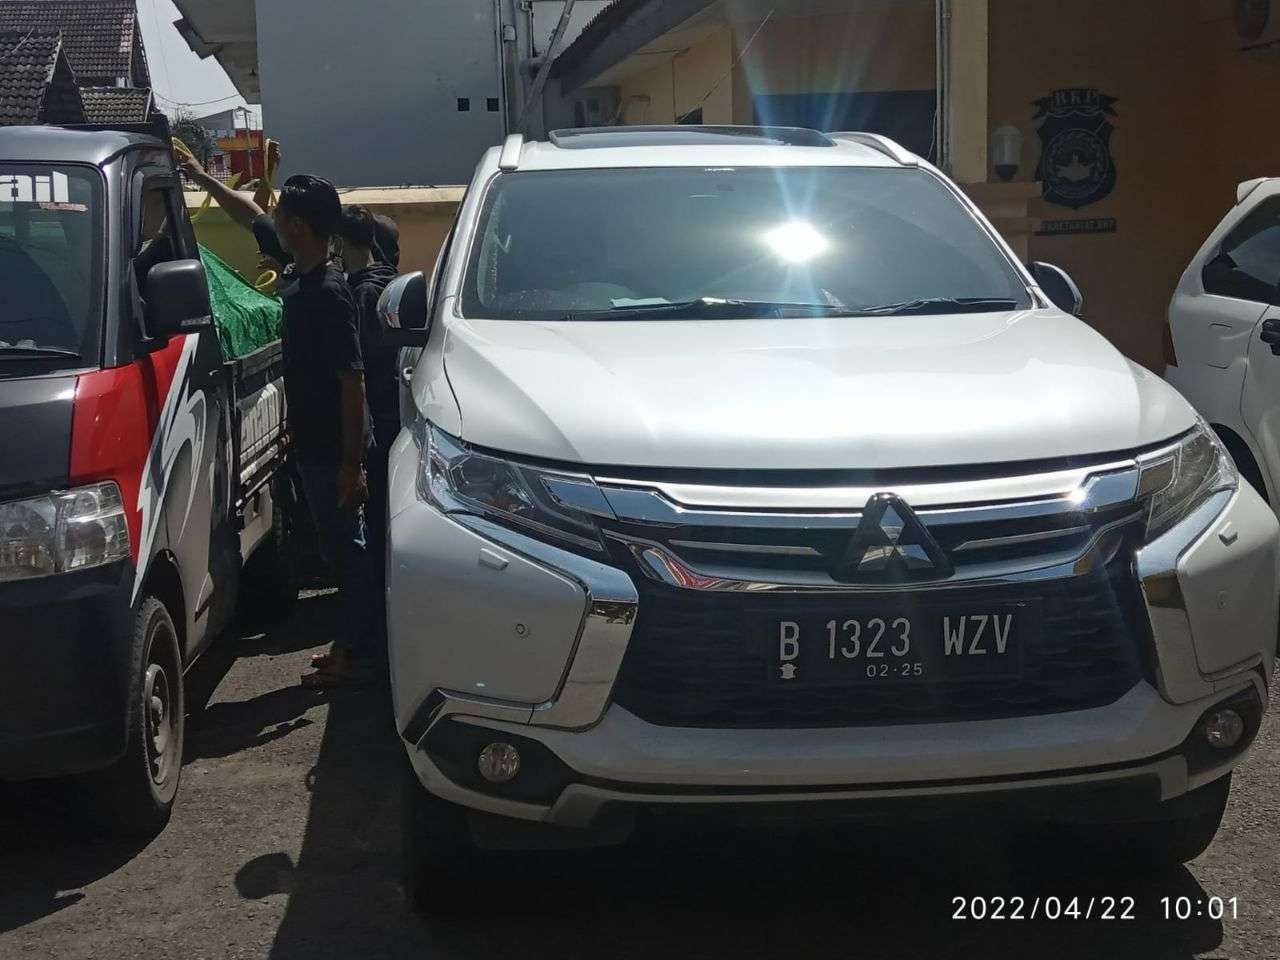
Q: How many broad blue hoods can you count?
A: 0